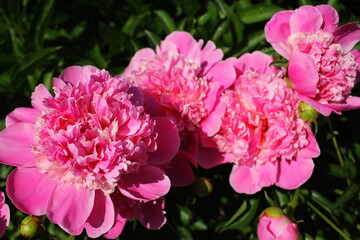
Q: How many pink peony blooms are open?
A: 4